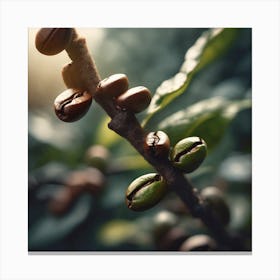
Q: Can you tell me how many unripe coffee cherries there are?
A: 2